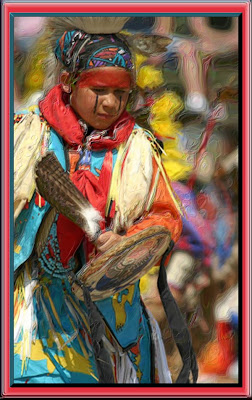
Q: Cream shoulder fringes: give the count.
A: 2